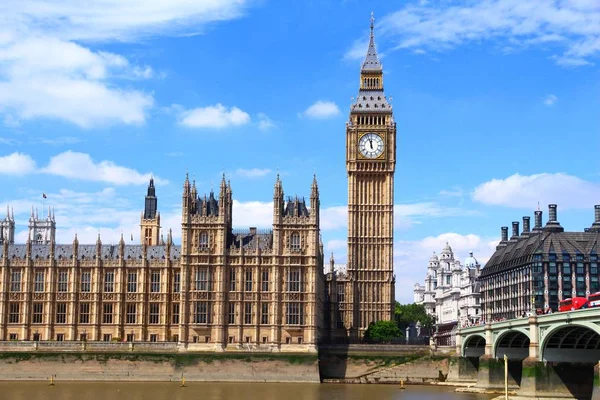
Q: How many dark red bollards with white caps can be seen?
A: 0